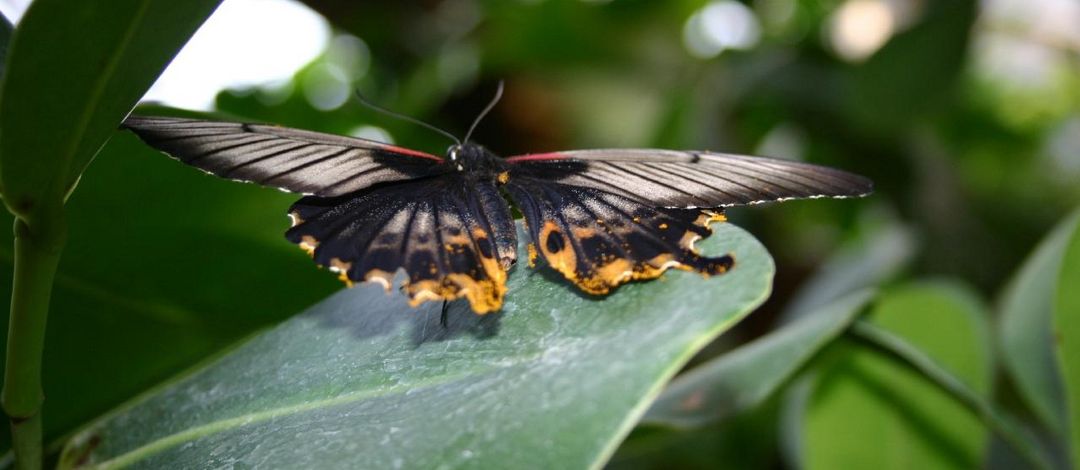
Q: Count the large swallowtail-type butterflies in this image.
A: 1